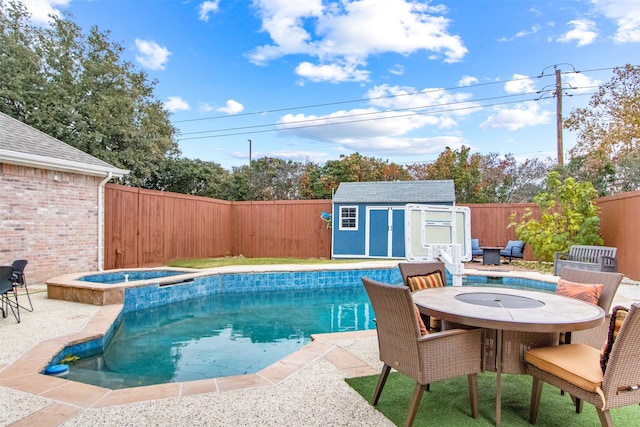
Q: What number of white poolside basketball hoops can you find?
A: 1